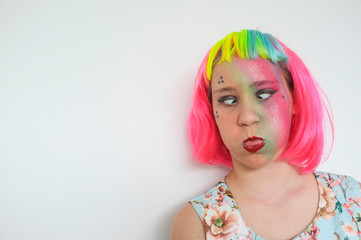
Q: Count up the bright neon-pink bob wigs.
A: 1